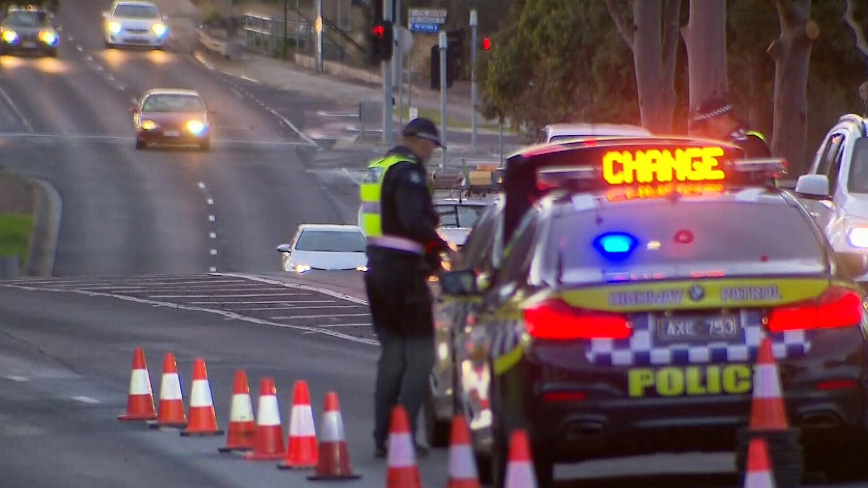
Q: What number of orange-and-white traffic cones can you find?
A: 12